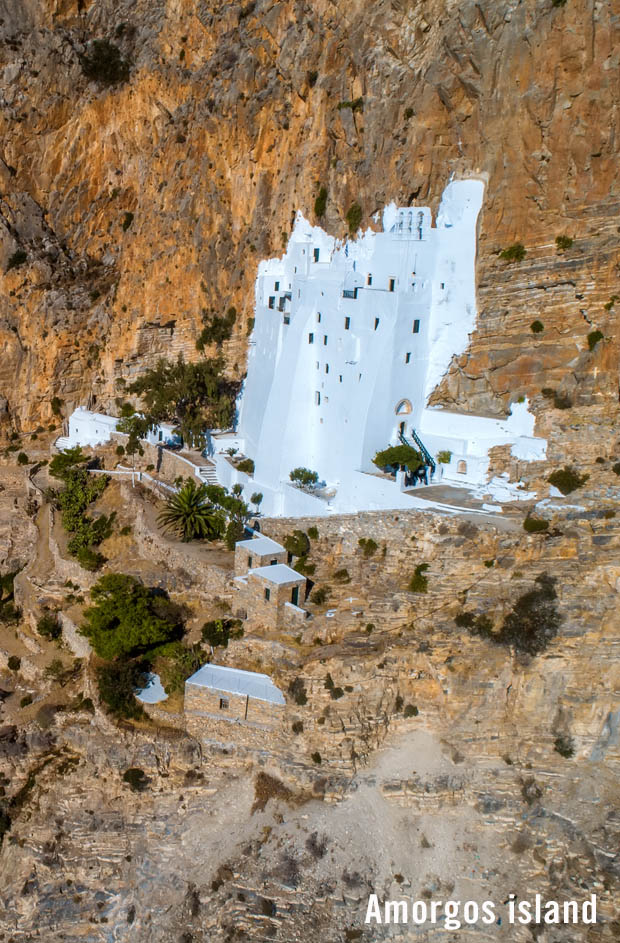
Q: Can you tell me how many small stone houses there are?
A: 3